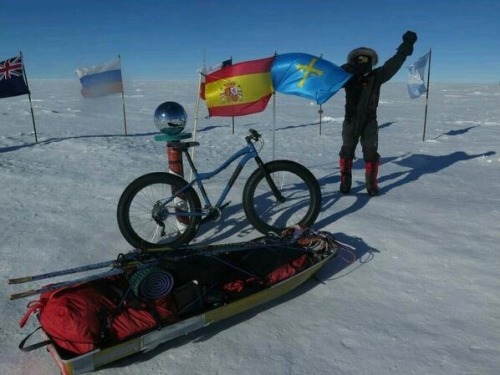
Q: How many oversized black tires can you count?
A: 2